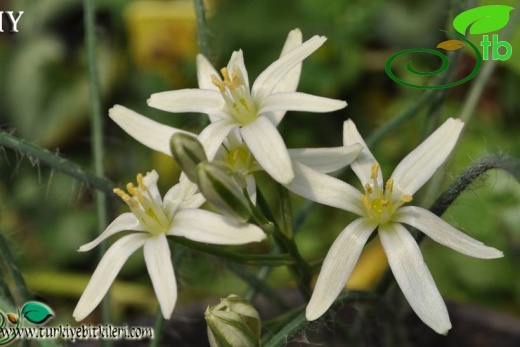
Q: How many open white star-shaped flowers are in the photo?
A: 4